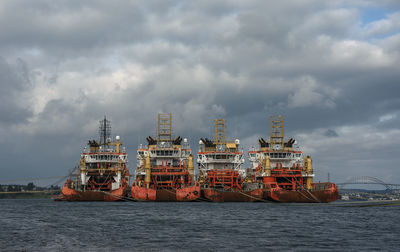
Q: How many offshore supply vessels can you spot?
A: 4